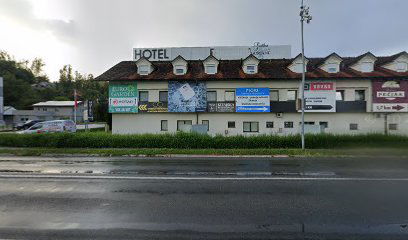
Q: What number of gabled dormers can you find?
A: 8